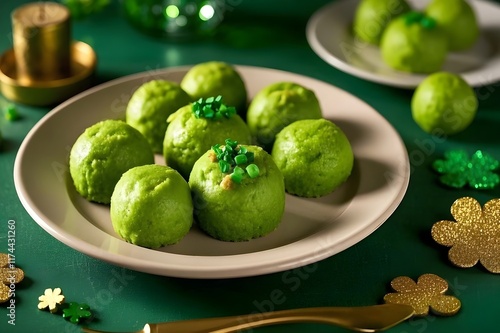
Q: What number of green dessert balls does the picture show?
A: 12